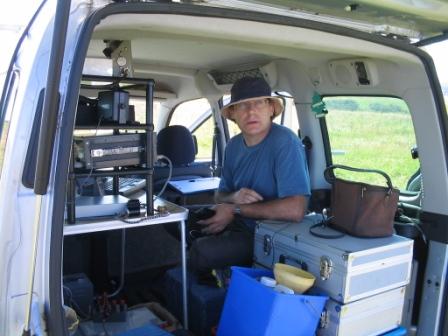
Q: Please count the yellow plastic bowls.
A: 1